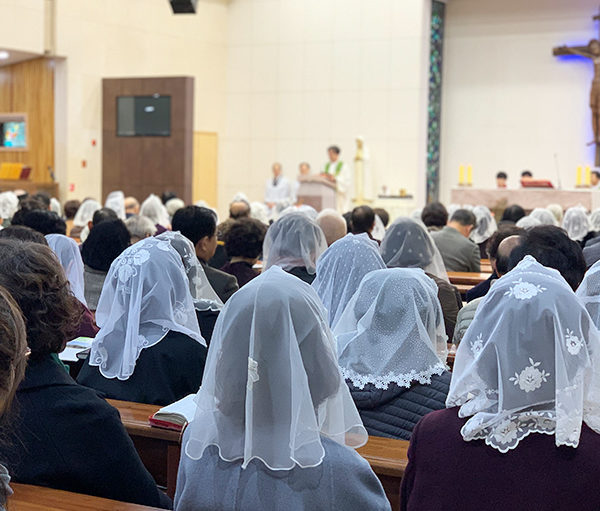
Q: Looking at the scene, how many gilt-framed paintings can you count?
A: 0